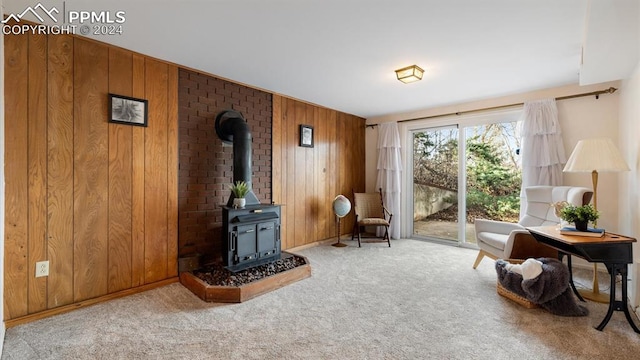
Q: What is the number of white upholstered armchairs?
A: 1